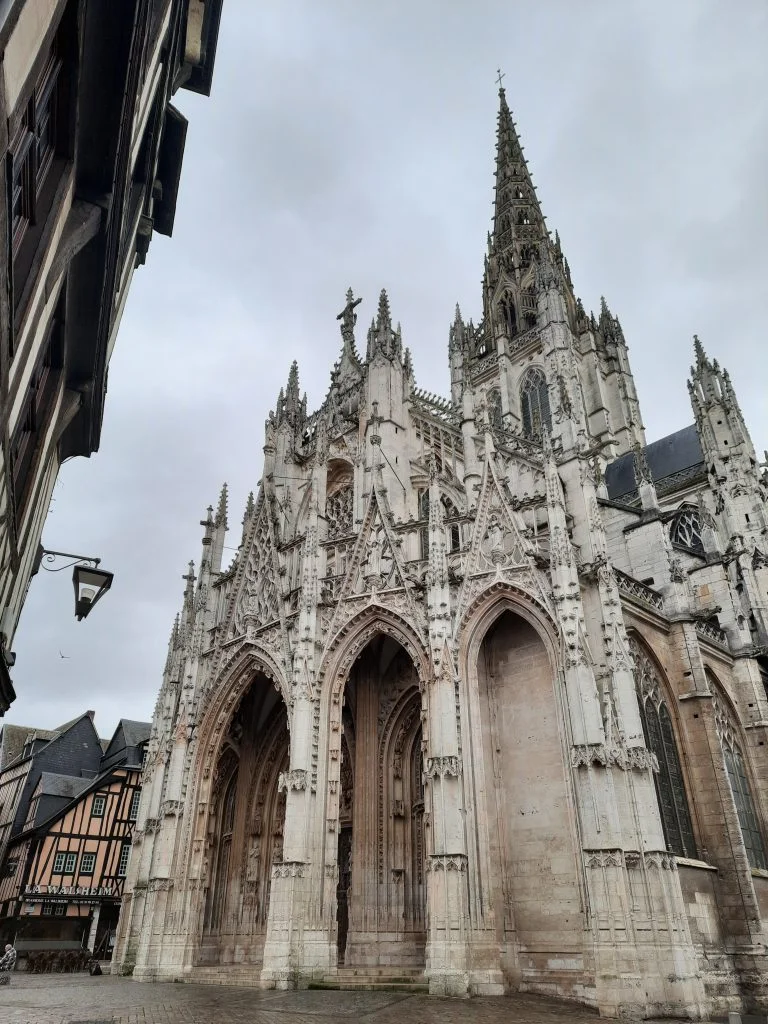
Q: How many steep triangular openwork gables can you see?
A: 3